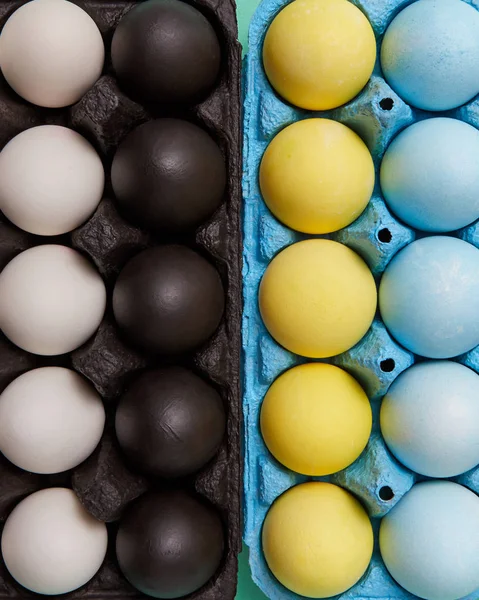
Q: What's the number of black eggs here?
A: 5